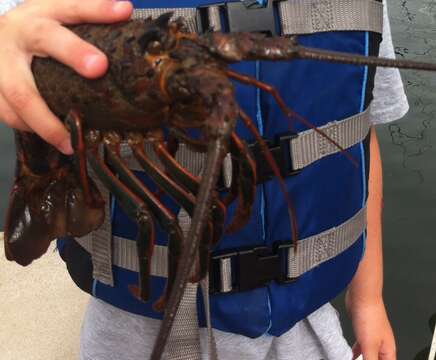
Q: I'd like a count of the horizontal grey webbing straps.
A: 3